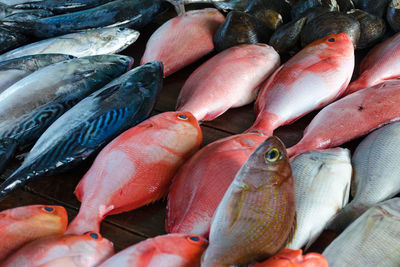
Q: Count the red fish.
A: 11